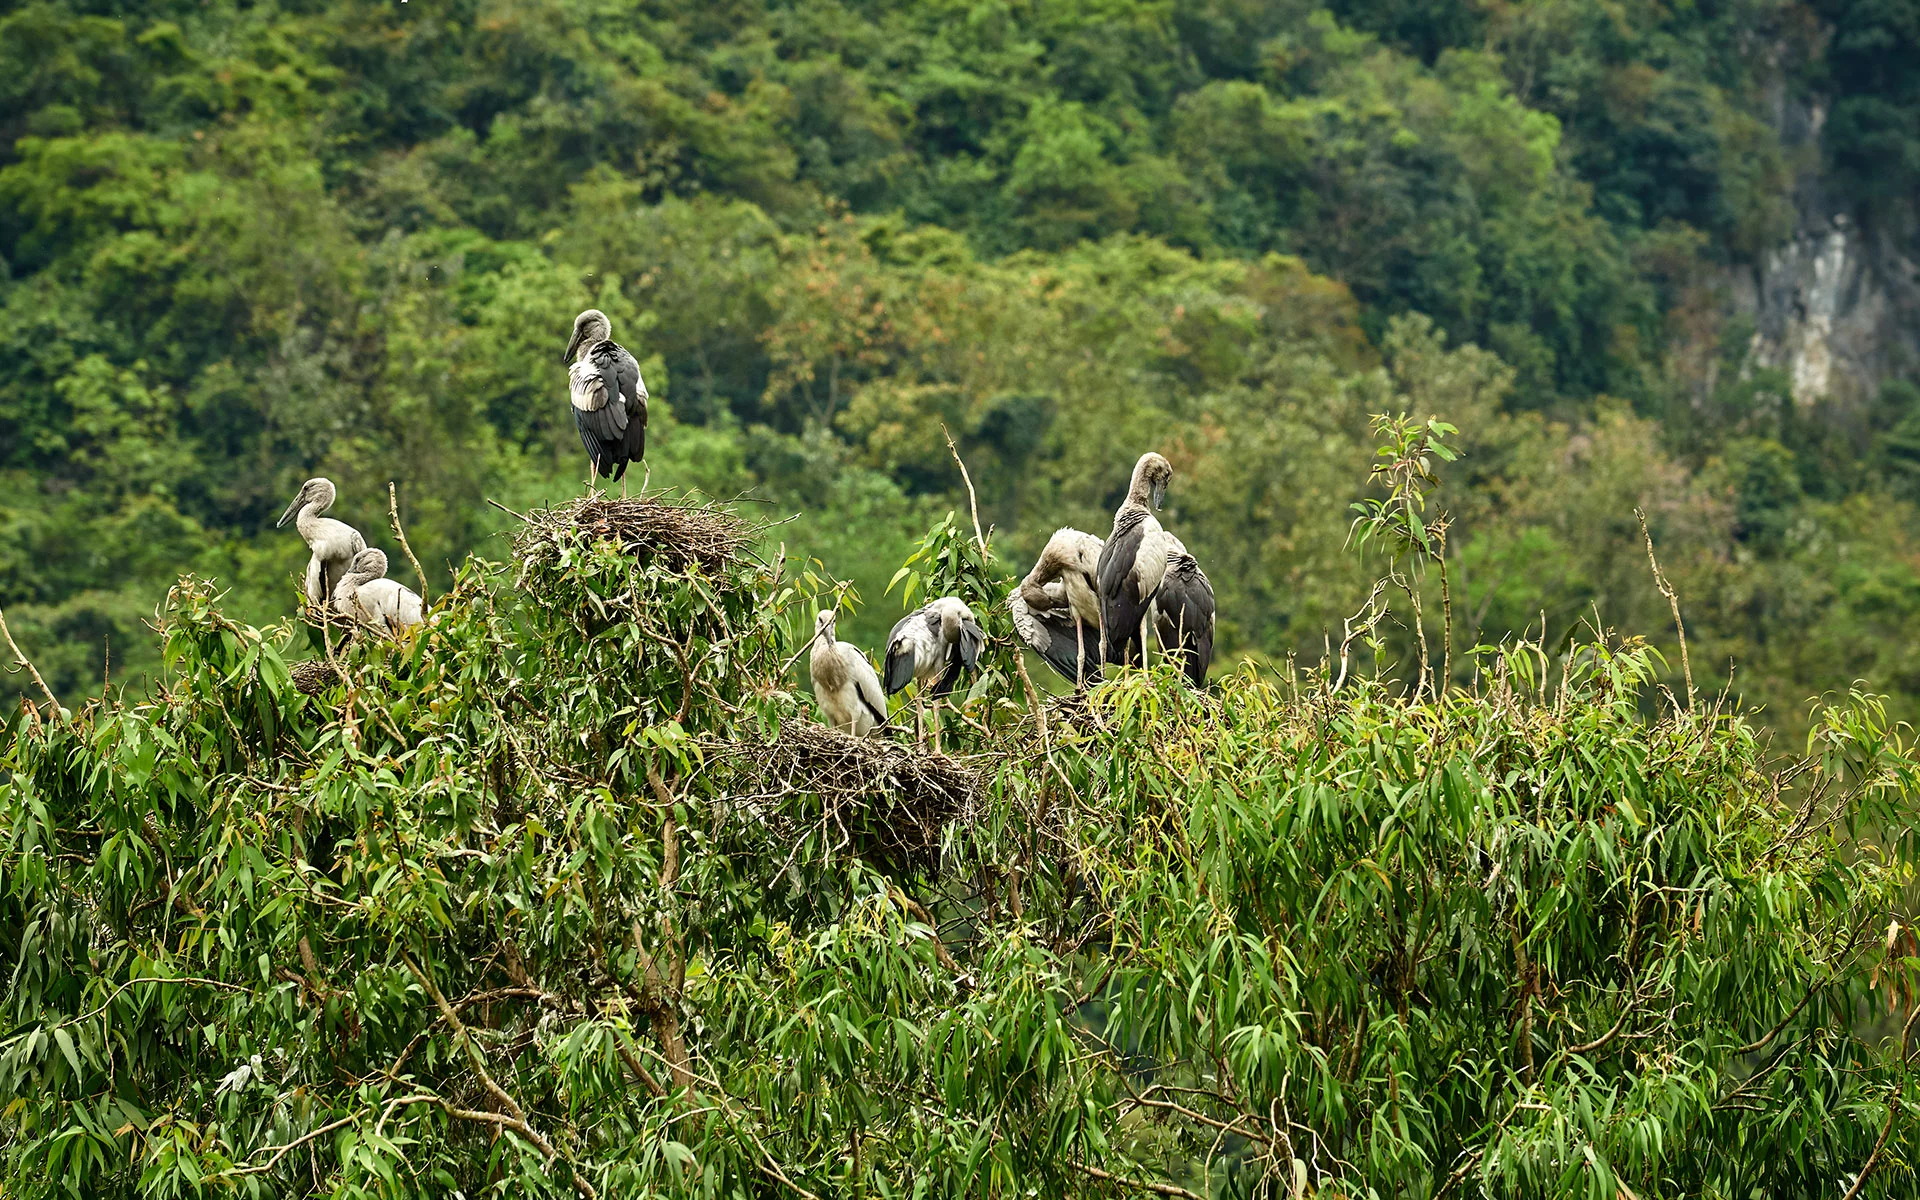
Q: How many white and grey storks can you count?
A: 8